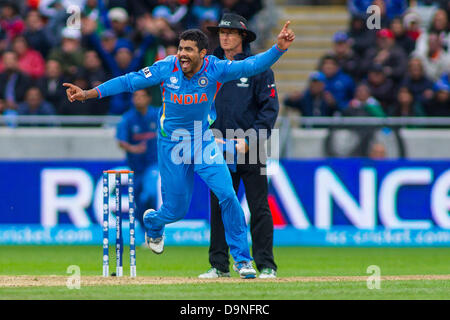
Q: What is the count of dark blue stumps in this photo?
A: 1